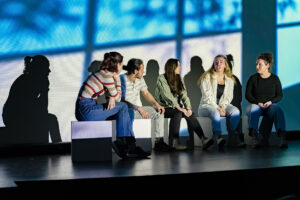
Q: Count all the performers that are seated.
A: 5